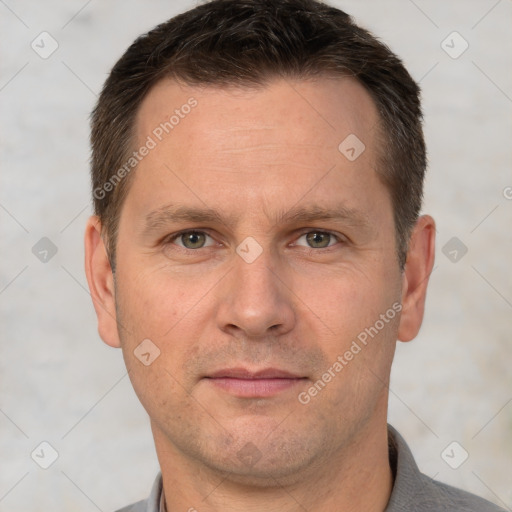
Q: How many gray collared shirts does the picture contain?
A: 1